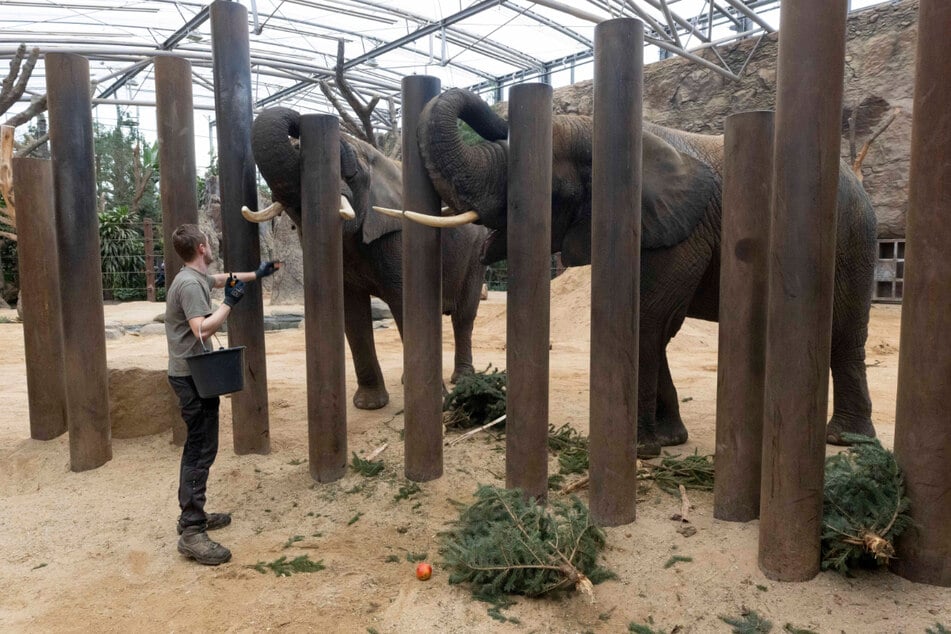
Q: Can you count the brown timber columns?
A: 11